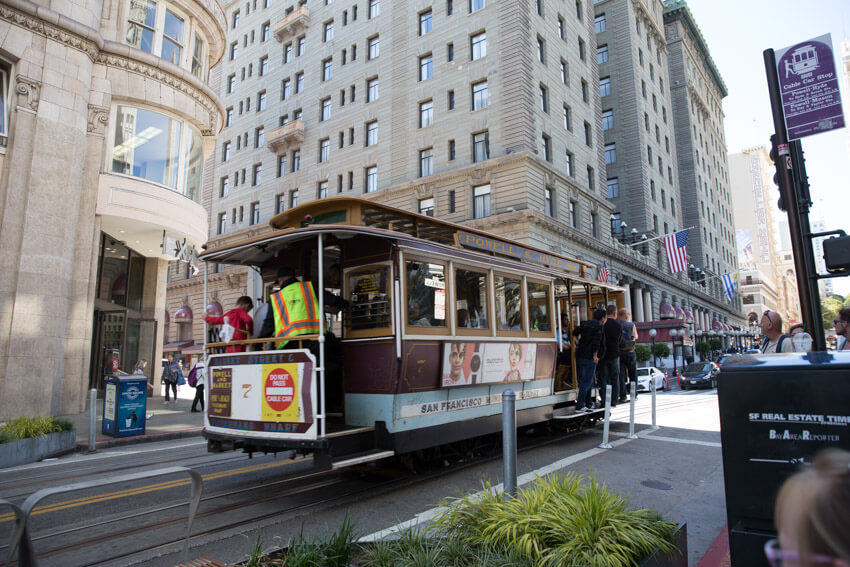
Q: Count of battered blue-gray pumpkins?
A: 0